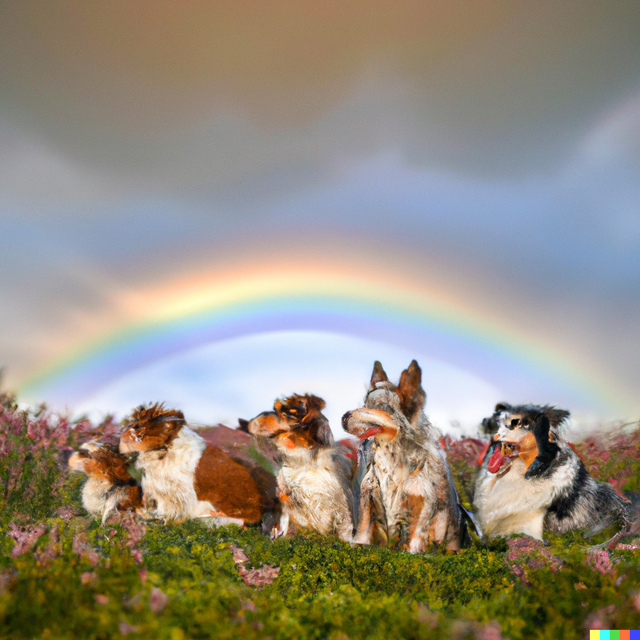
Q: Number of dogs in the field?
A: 5